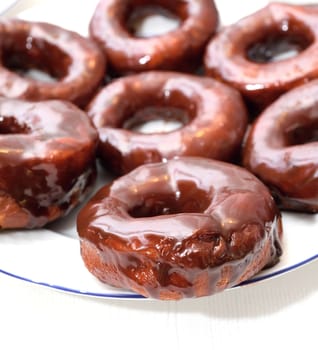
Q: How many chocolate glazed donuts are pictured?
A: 7